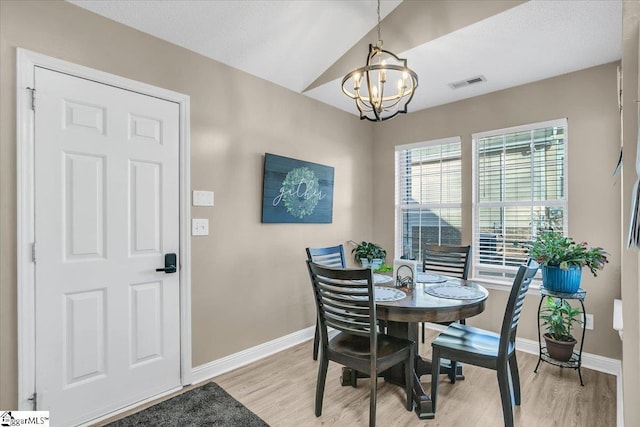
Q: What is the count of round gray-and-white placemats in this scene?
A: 4